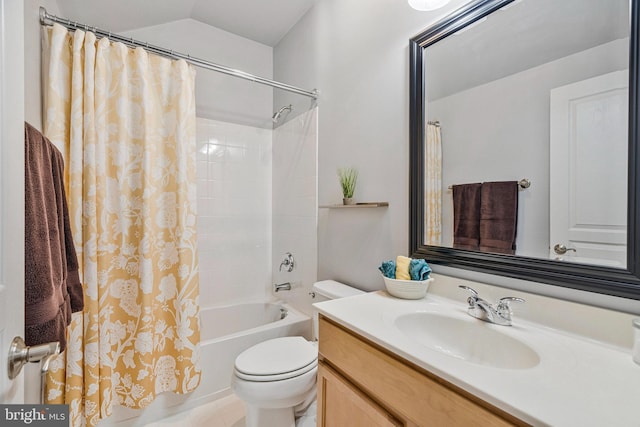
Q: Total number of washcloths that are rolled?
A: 3